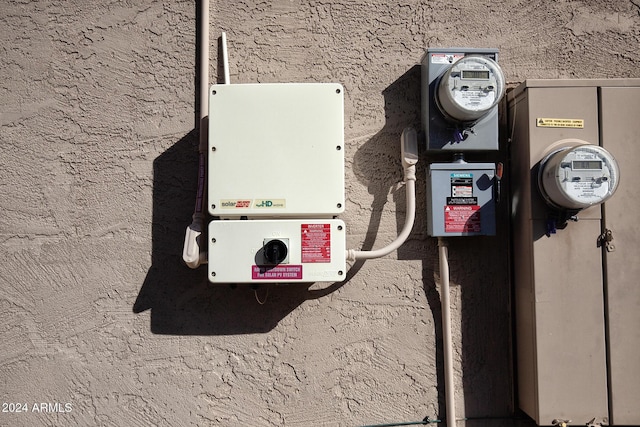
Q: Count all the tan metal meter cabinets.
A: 1